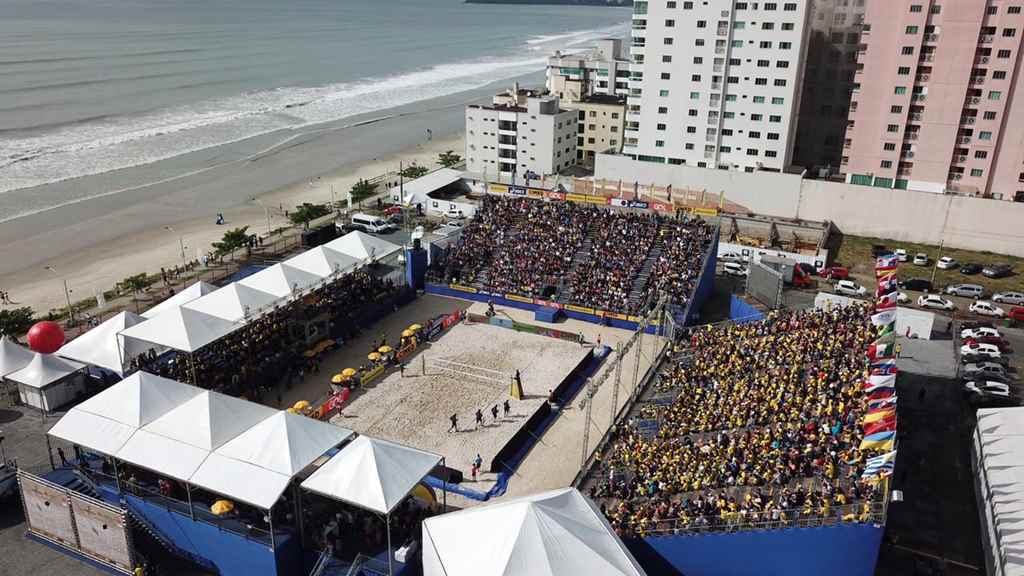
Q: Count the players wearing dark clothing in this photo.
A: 4